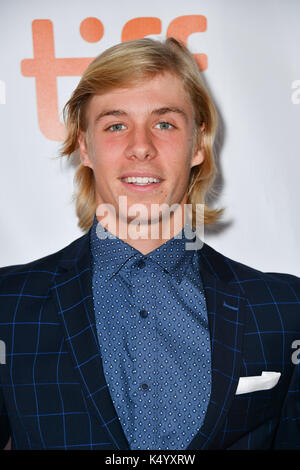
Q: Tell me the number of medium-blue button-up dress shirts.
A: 1